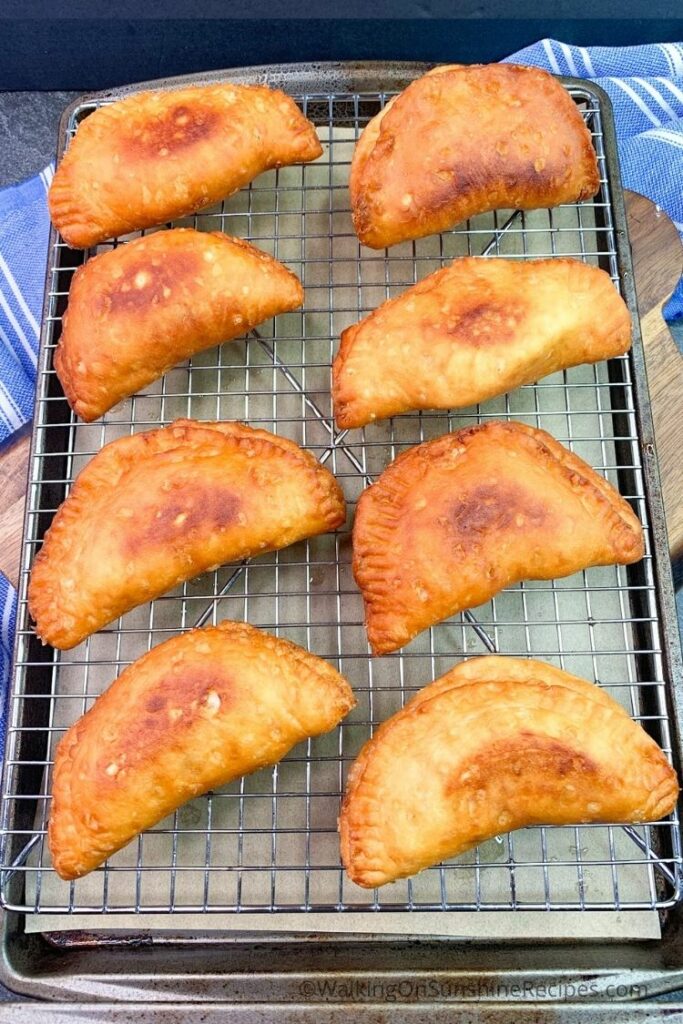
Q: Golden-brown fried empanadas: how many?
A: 8